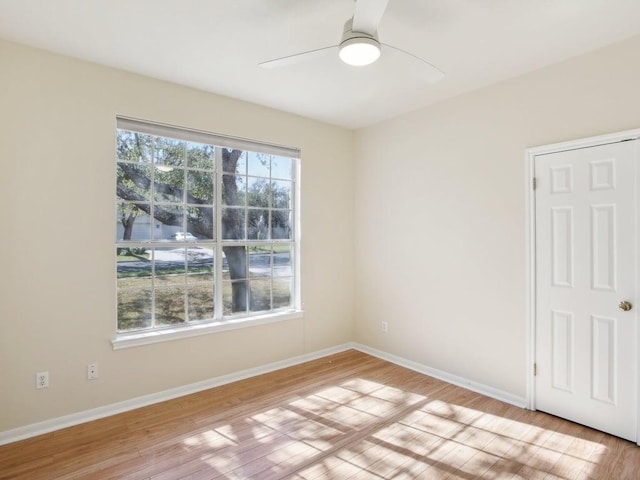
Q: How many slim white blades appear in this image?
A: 3